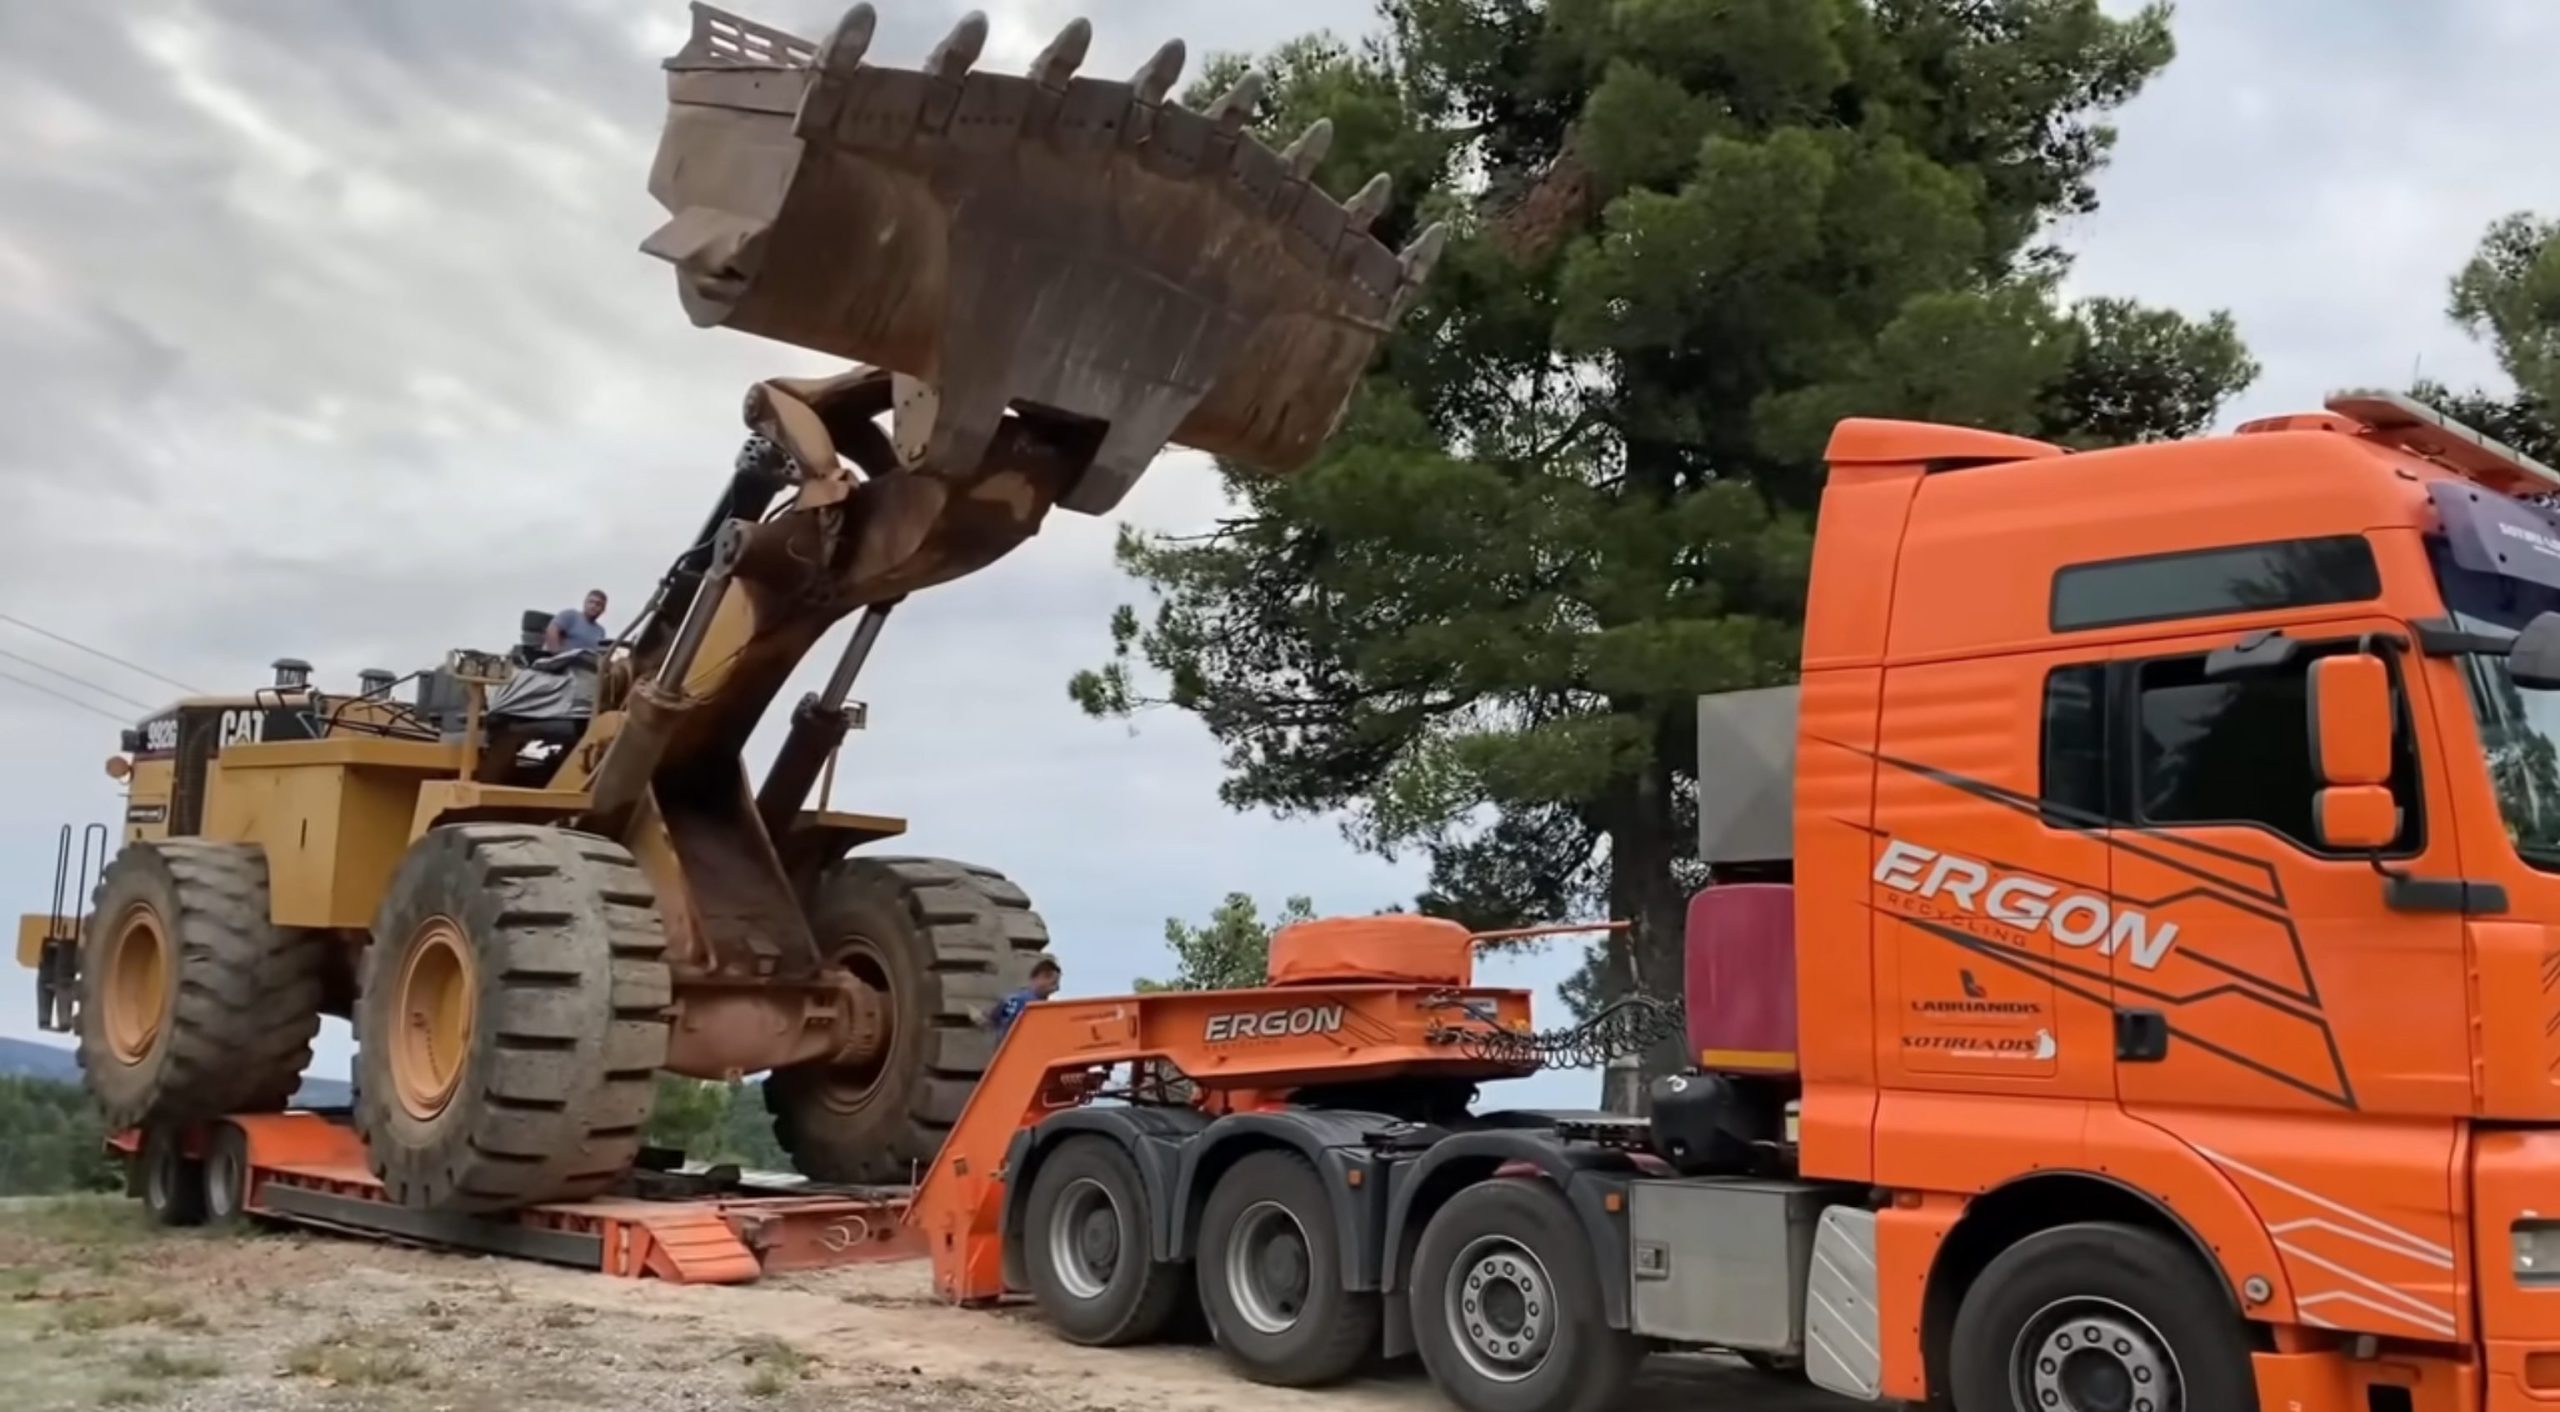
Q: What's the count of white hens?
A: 0